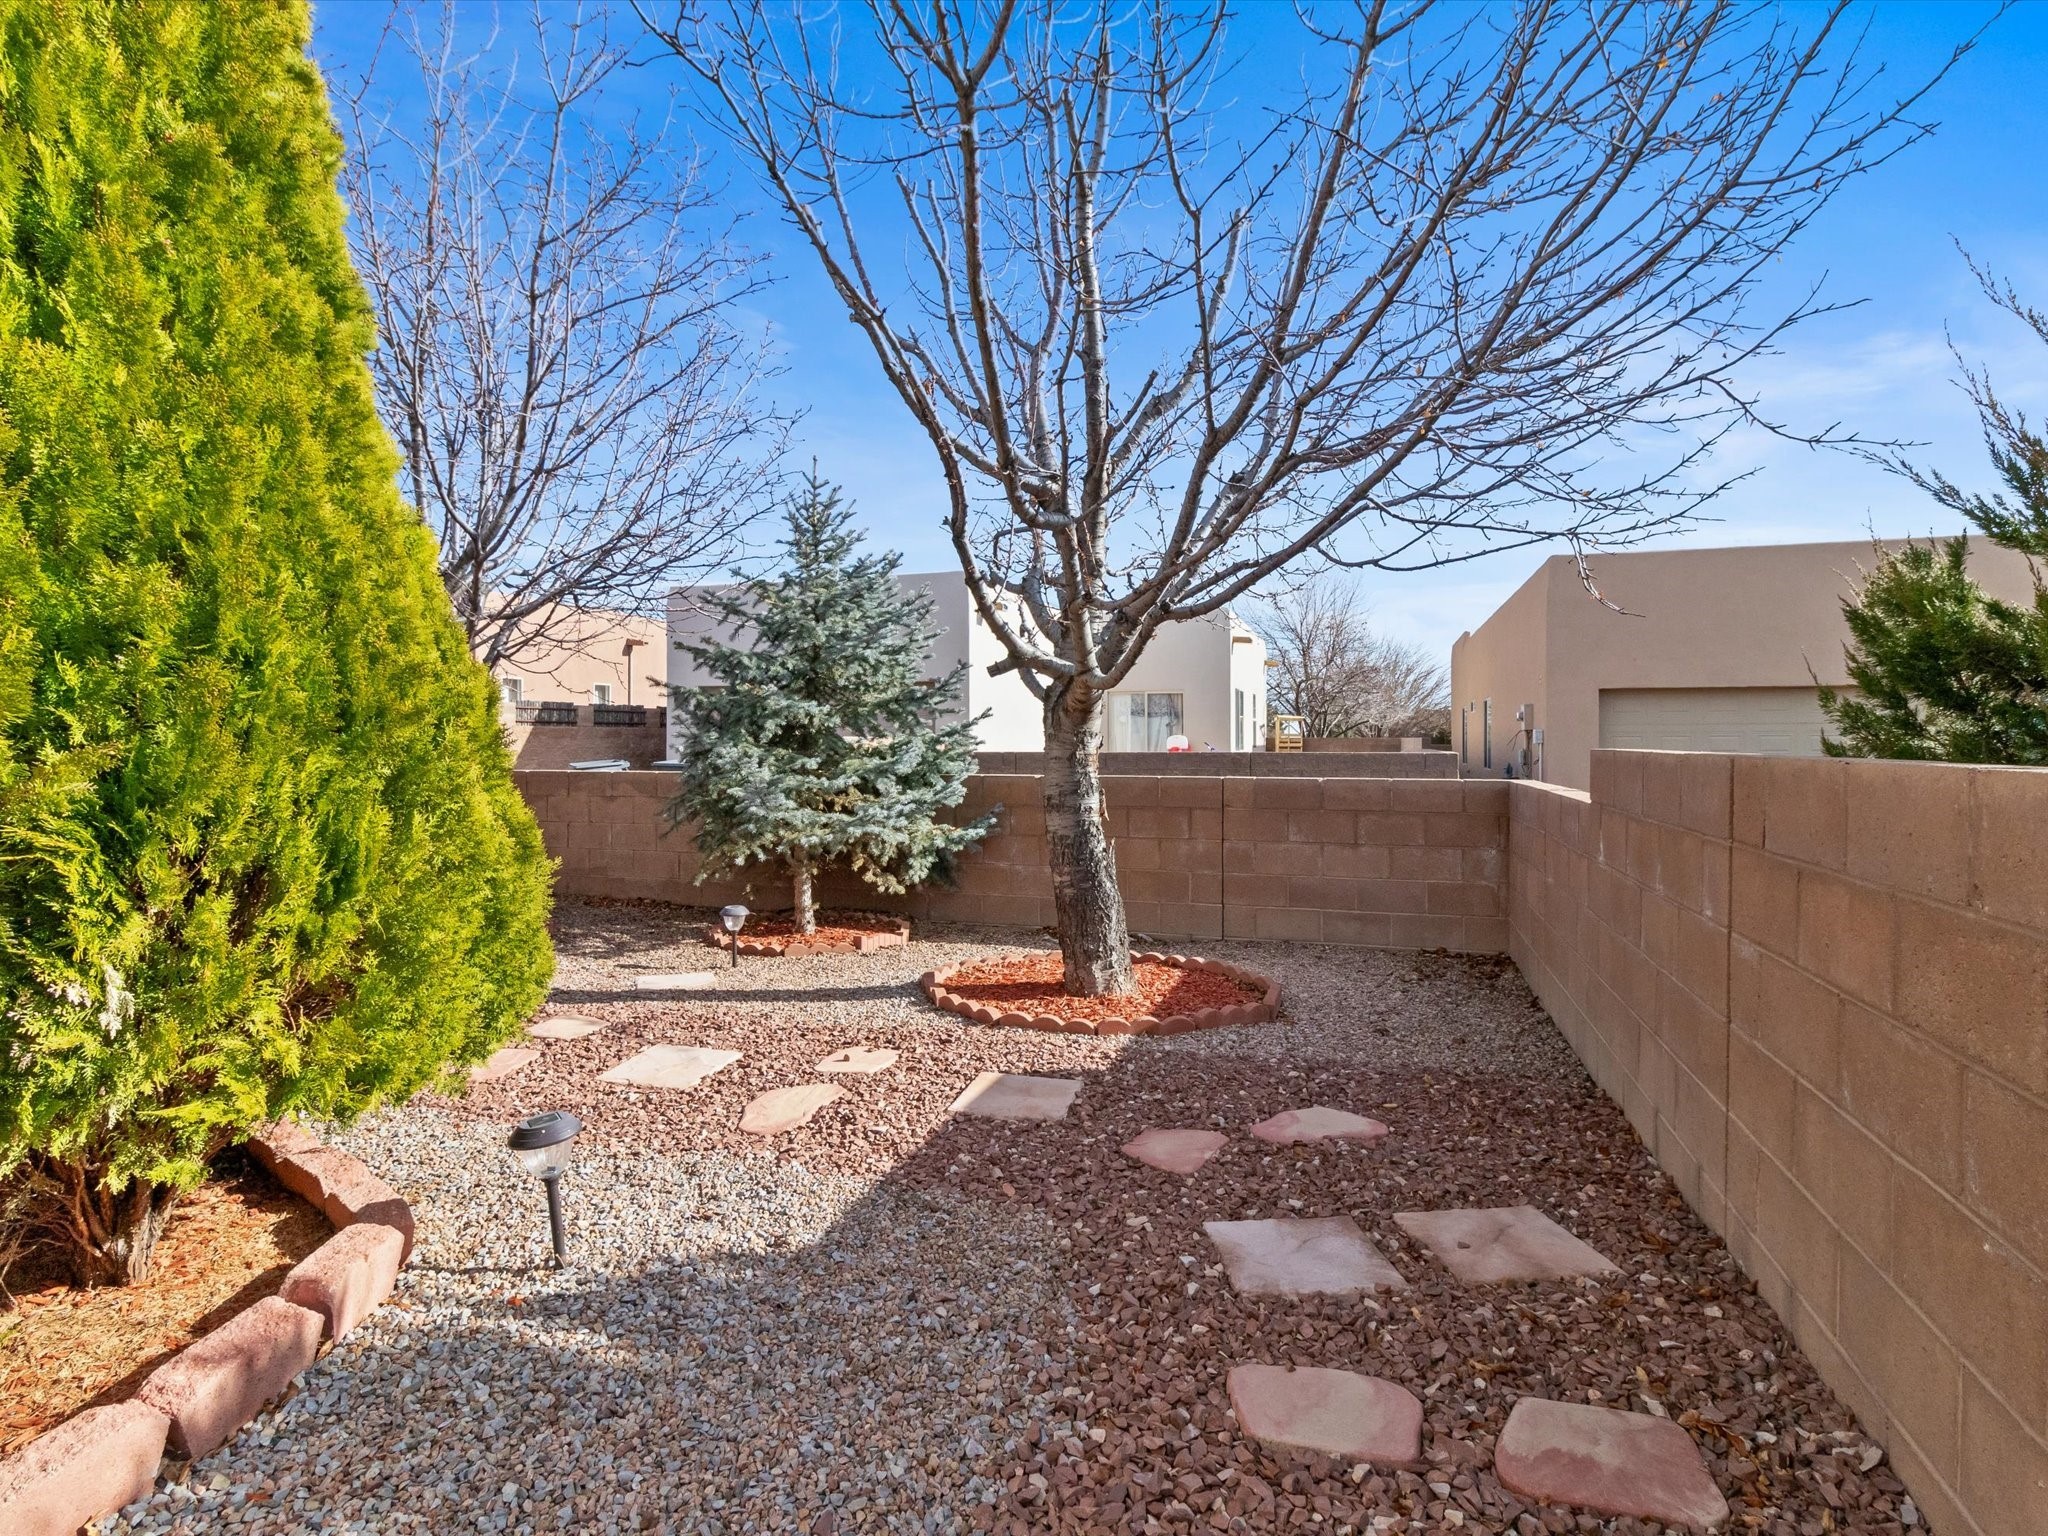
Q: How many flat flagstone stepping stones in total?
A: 13